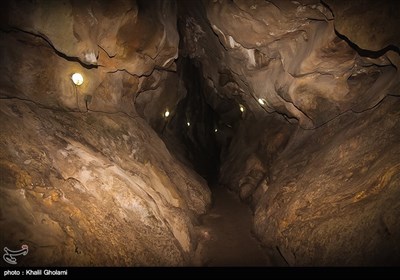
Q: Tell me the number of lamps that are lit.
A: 6